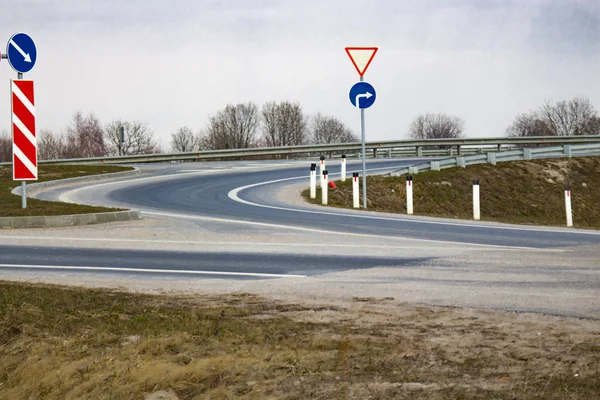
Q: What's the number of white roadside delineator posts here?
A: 8